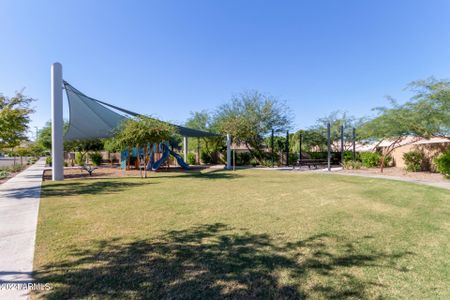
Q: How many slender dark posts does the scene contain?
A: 6